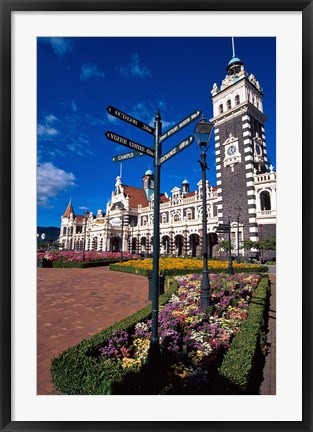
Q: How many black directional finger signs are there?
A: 5